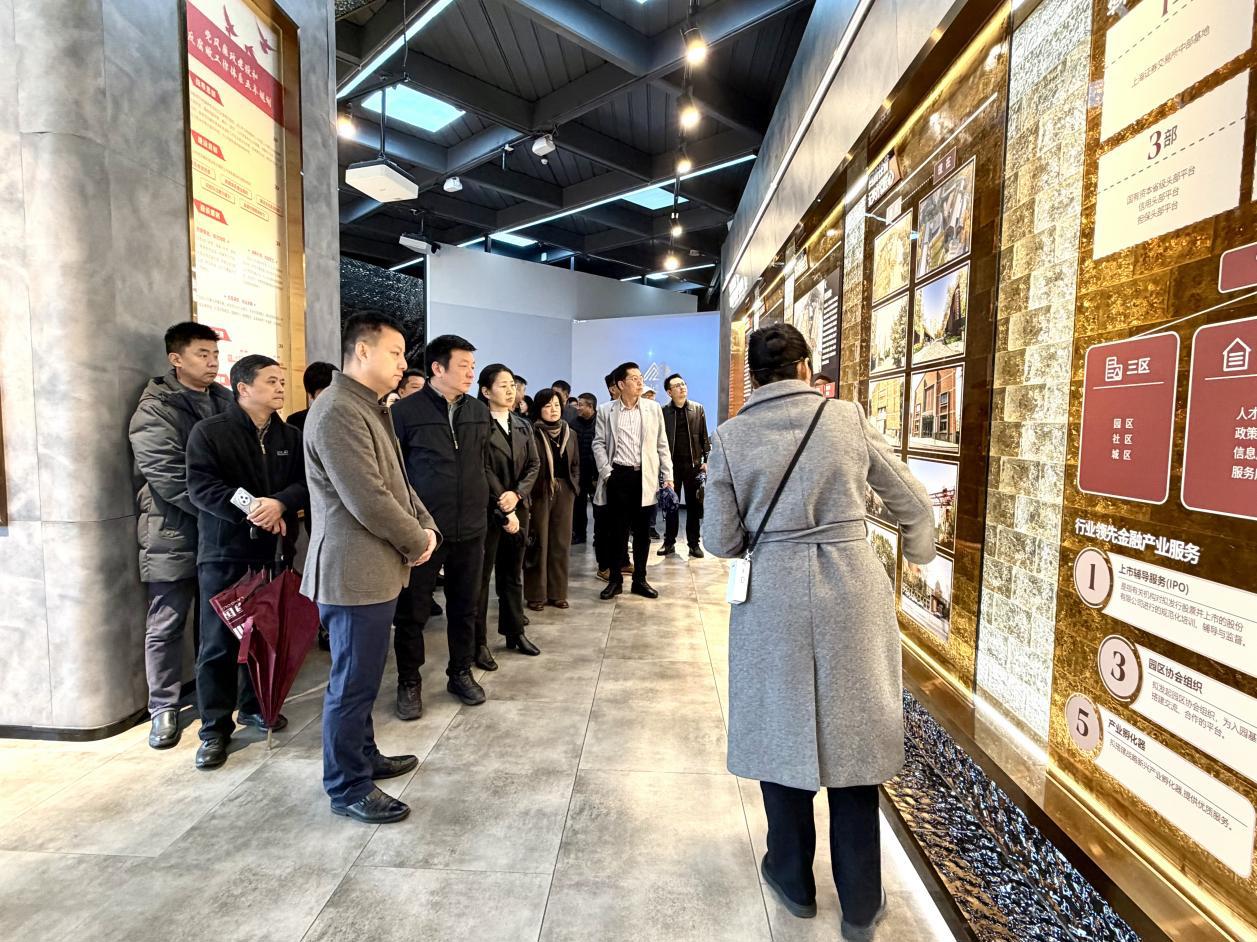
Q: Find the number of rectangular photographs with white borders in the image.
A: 10